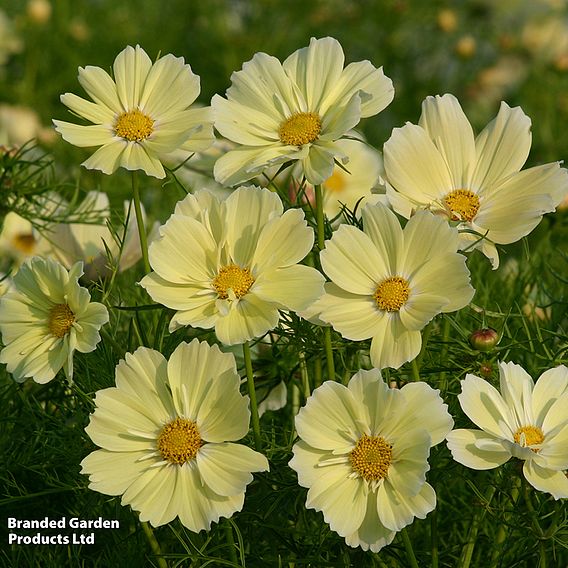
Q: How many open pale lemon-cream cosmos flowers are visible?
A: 9